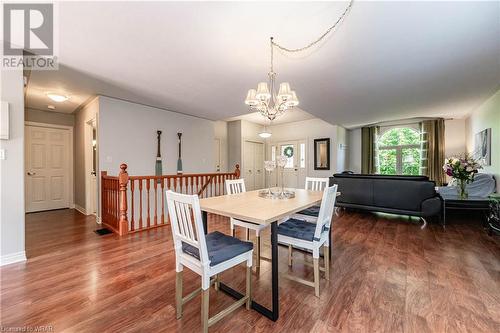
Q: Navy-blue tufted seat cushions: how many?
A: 3